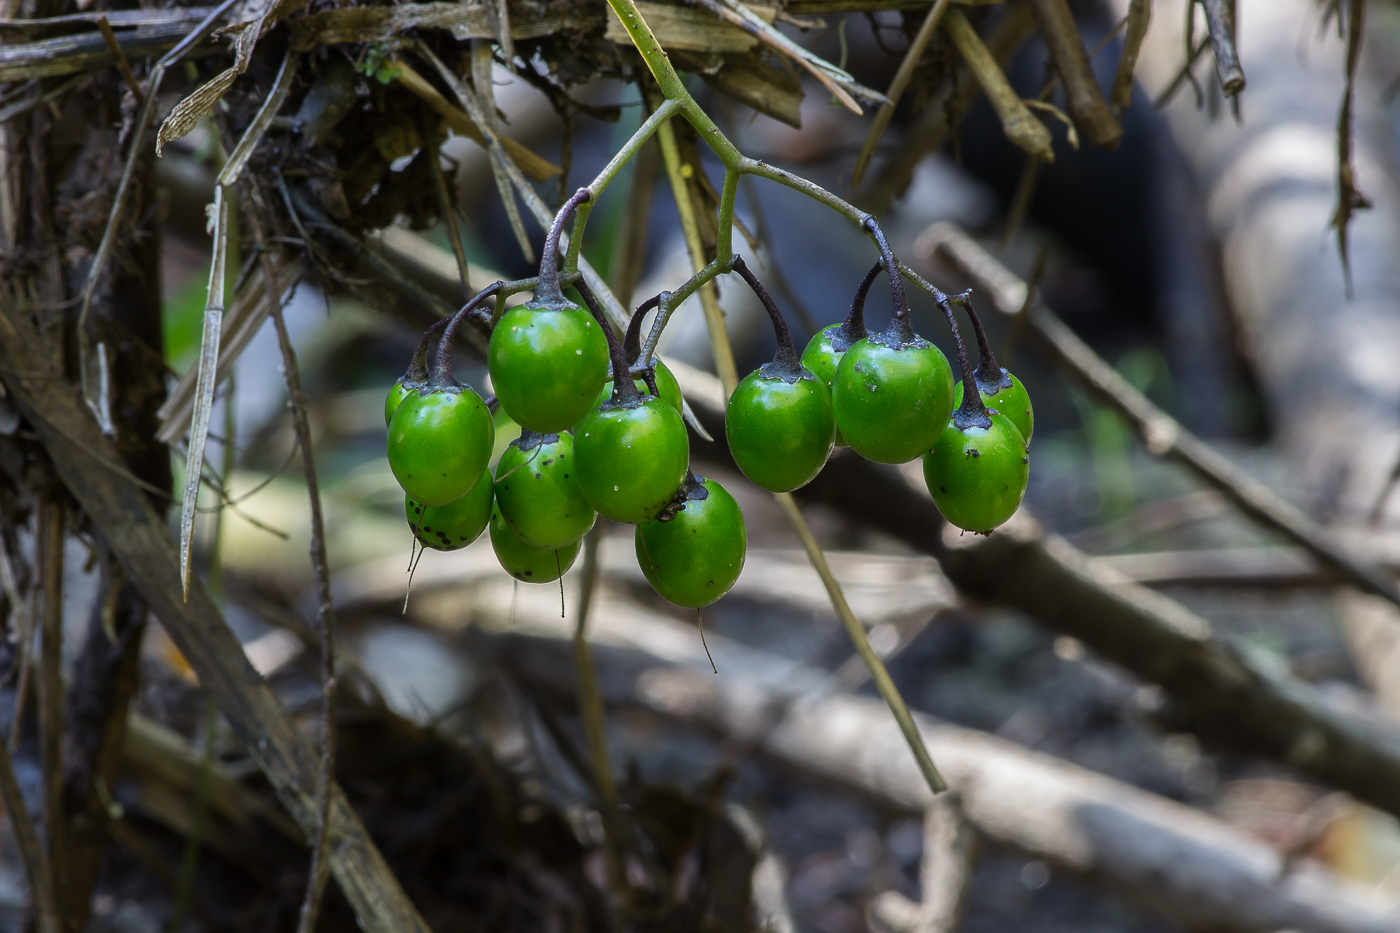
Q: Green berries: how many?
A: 14